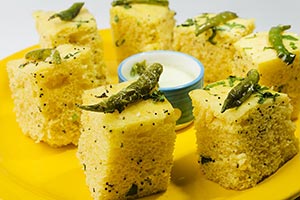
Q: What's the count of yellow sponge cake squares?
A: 7